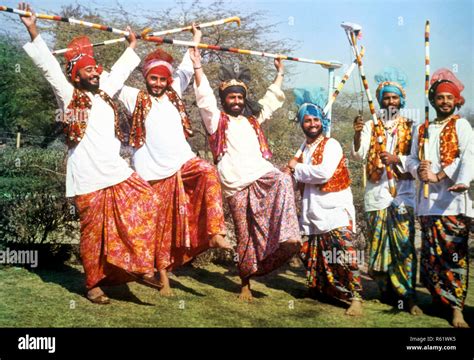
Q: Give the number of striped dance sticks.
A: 6